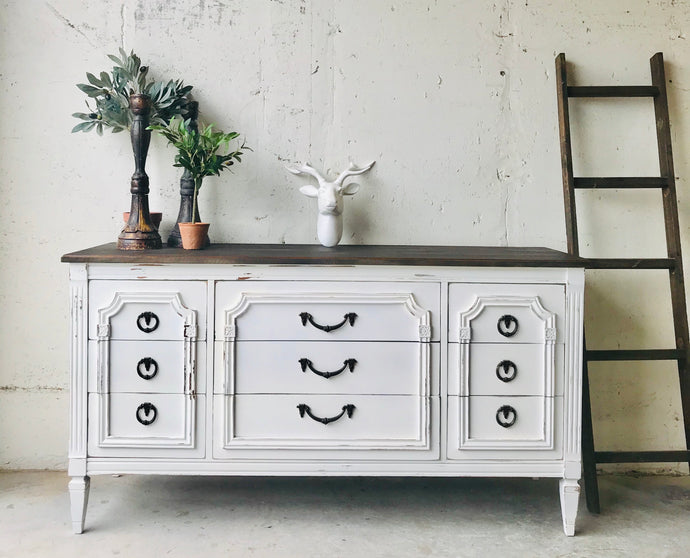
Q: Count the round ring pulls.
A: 6